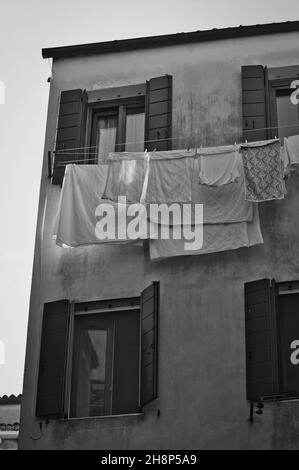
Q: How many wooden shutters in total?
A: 6